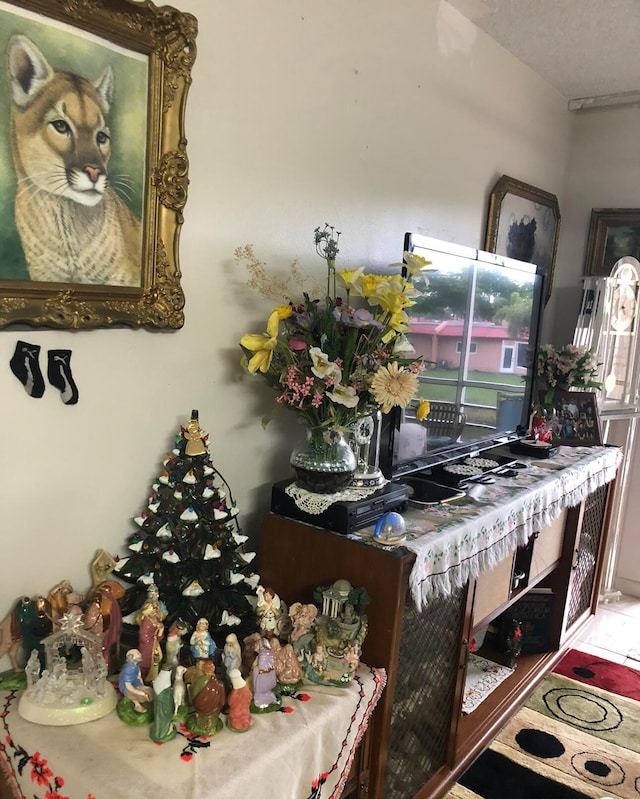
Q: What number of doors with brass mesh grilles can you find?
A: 2